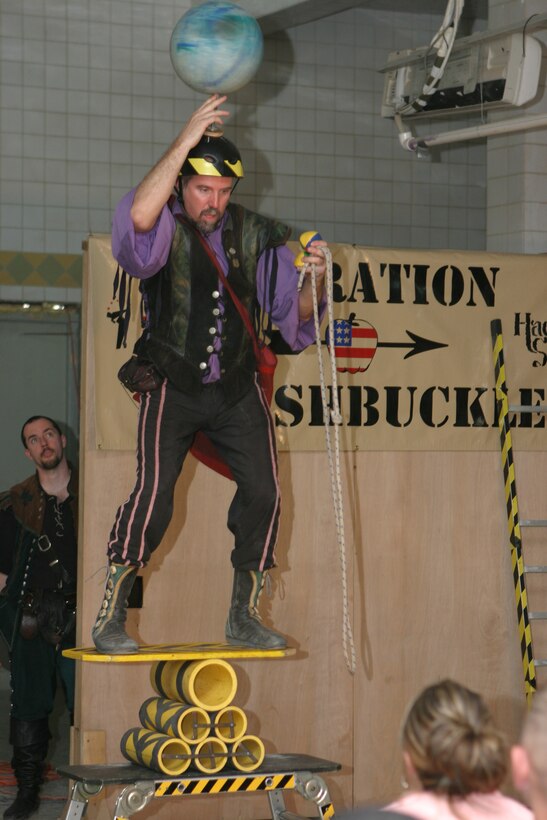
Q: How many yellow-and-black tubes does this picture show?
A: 6